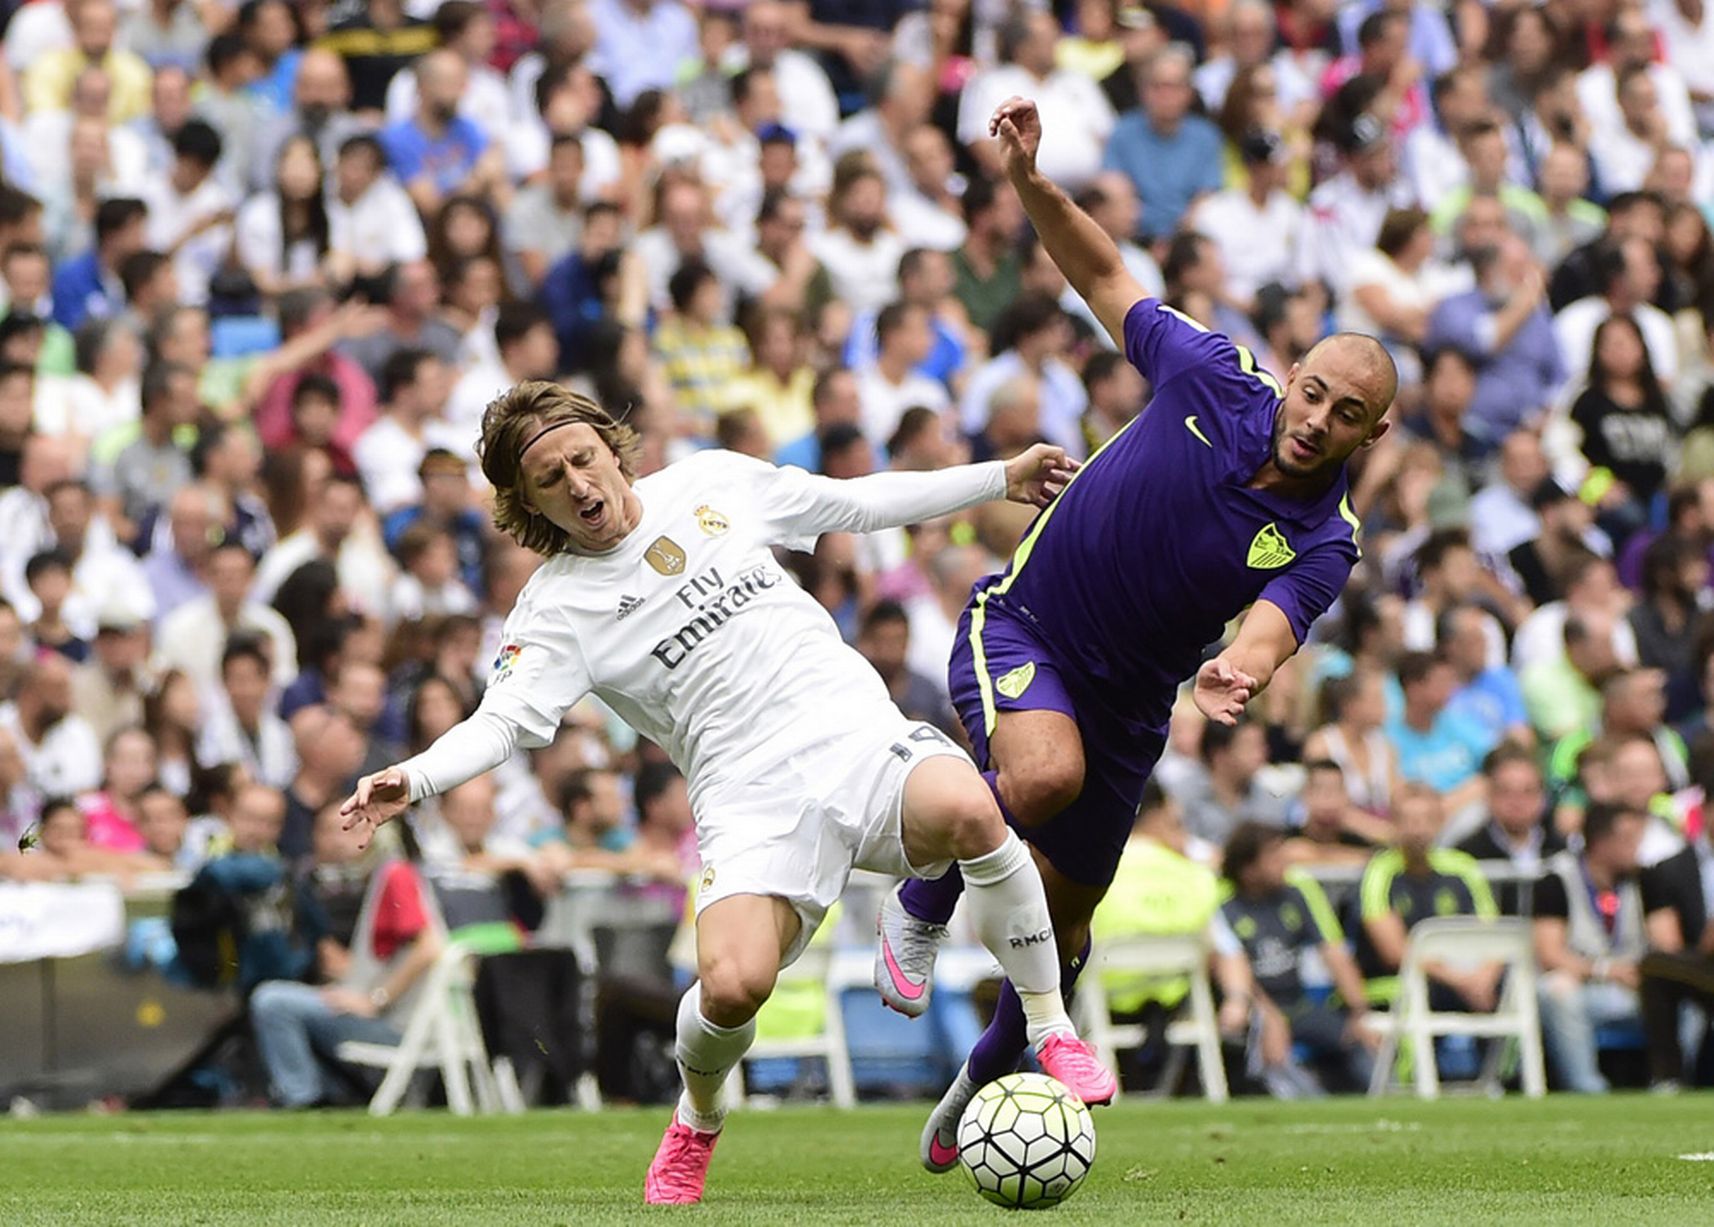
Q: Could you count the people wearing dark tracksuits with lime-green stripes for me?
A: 2